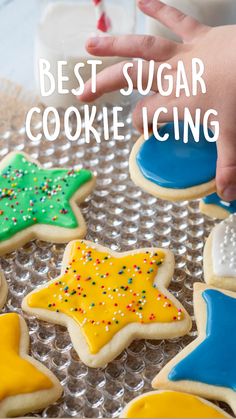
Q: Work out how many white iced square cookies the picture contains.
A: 0